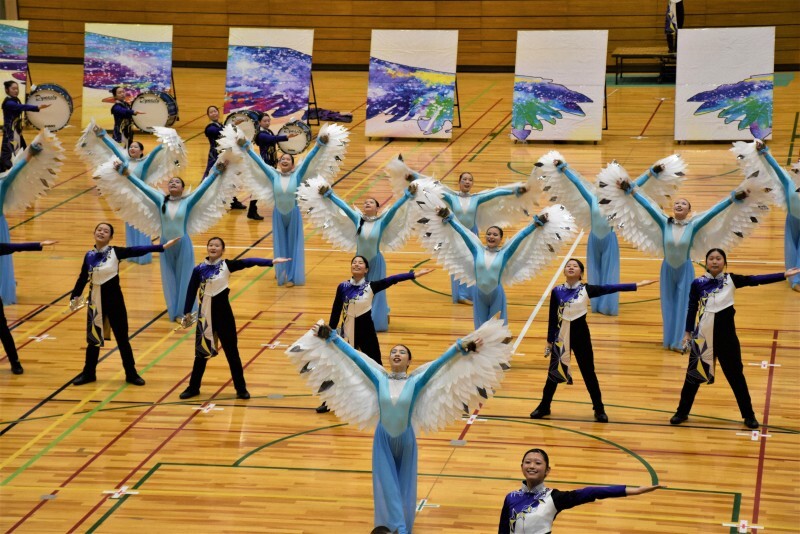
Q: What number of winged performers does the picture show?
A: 11